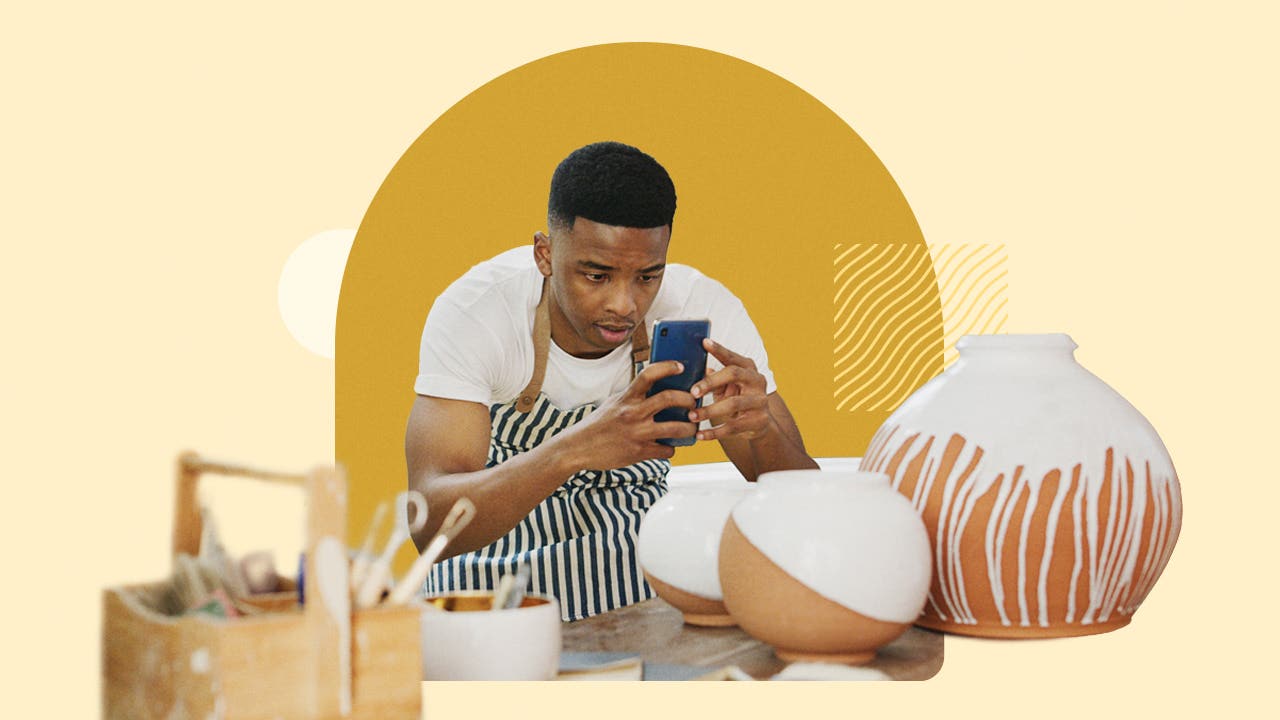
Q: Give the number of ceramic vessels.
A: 4